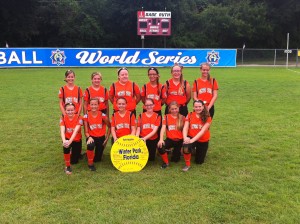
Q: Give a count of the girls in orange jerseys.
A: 12